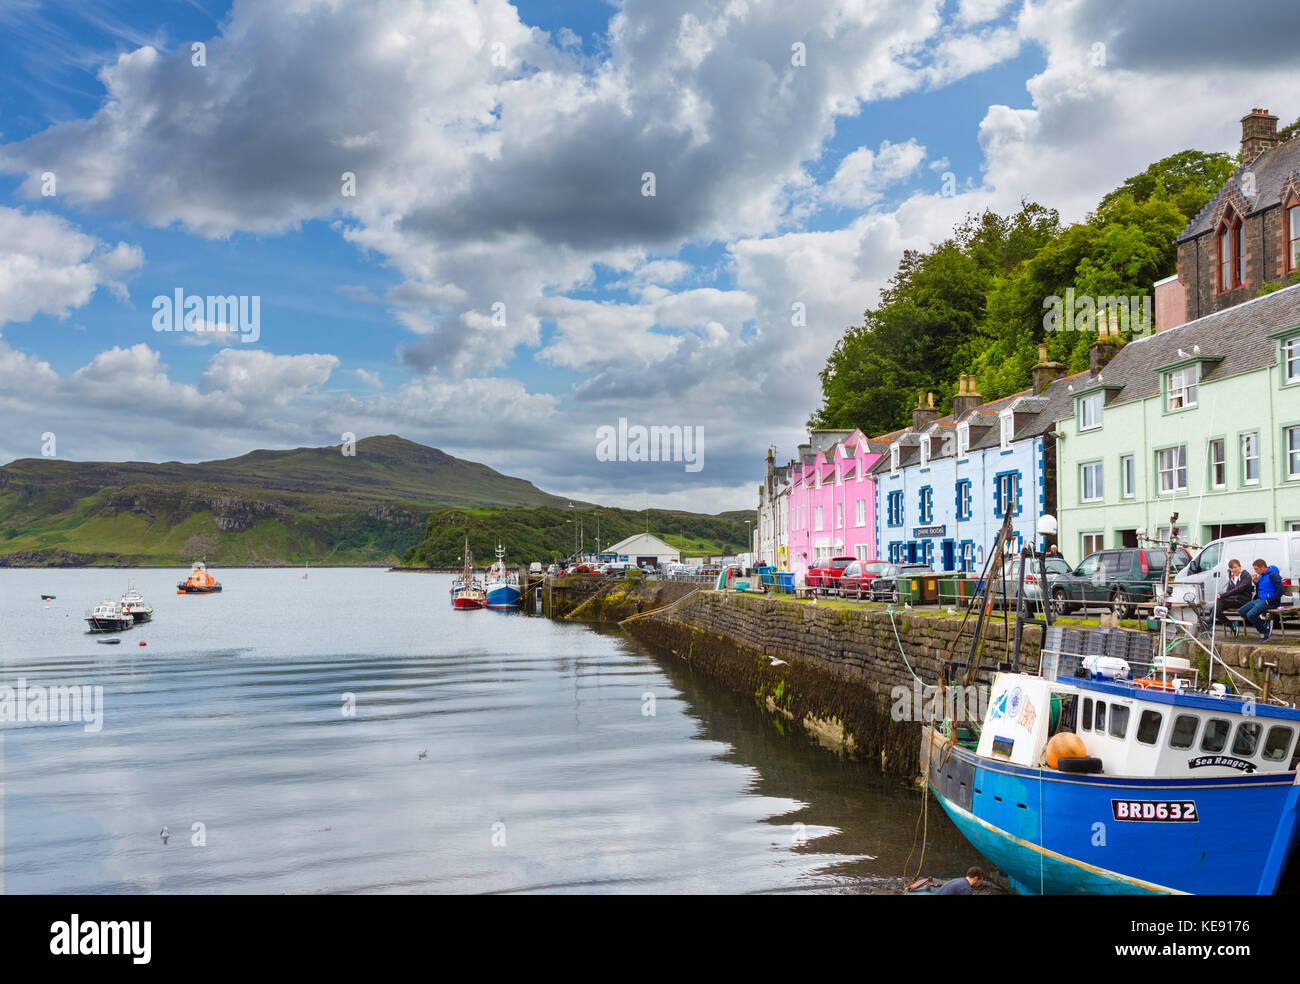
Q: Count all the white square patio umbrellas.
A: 0